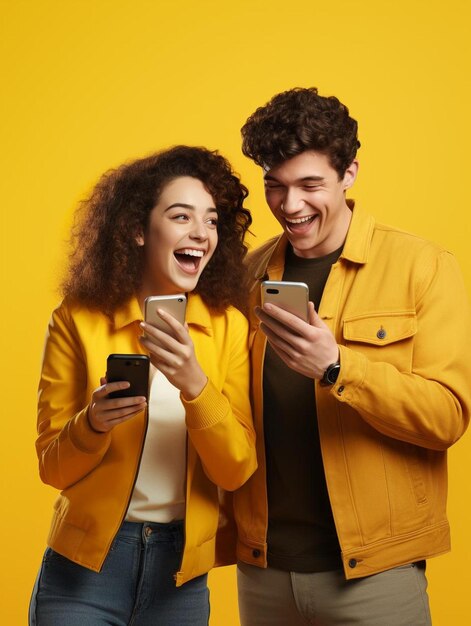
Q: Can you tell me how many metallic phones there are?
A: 2